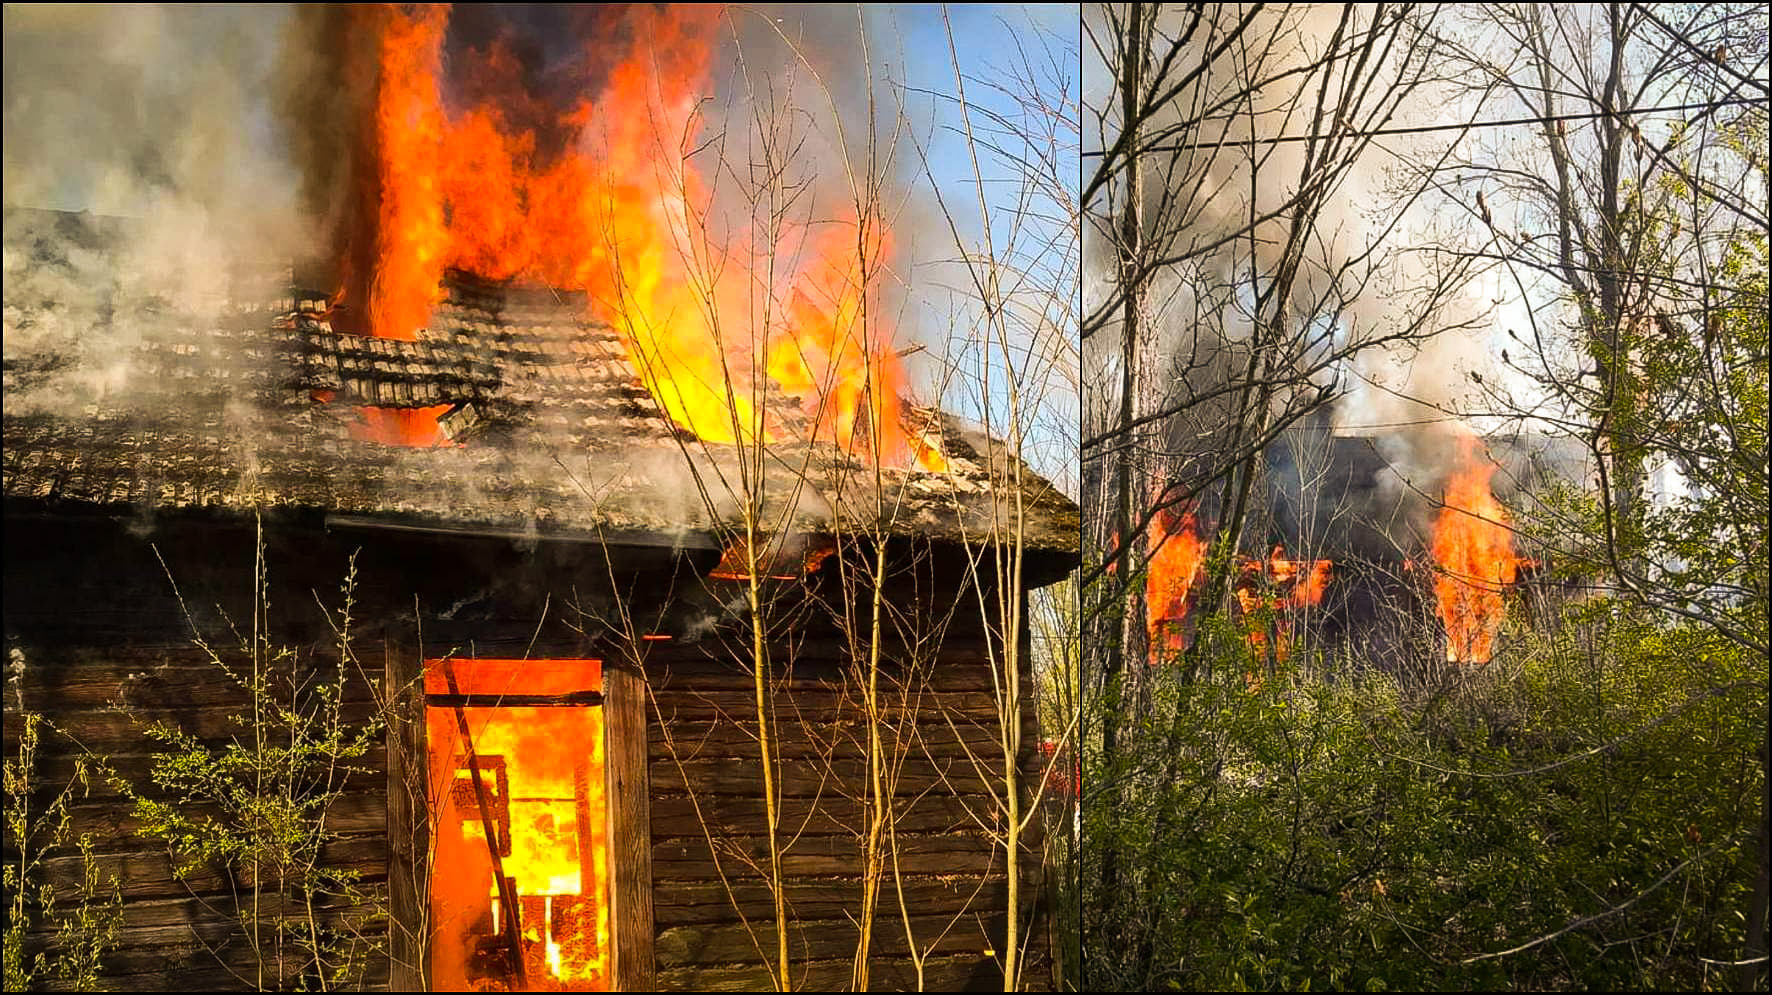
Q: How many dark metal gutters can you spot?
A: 1